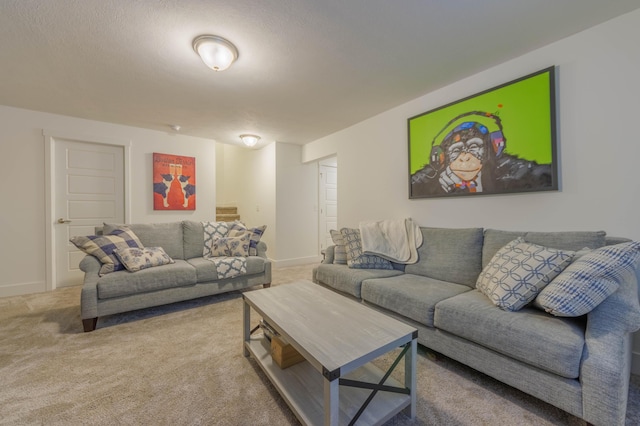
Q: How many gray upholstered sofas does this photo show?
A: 2